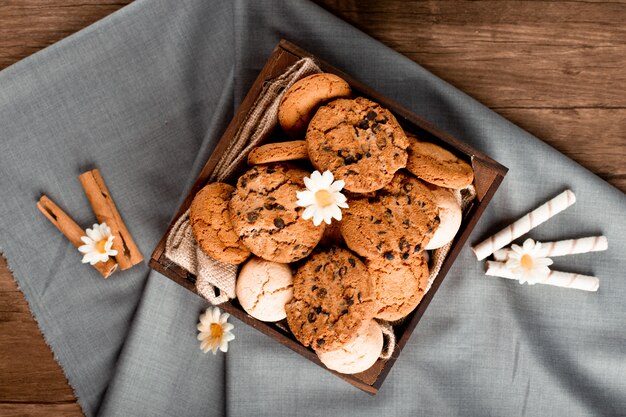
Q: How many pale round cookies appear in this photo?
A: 3